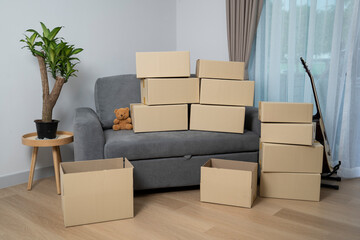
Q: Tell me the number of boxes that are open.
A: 2